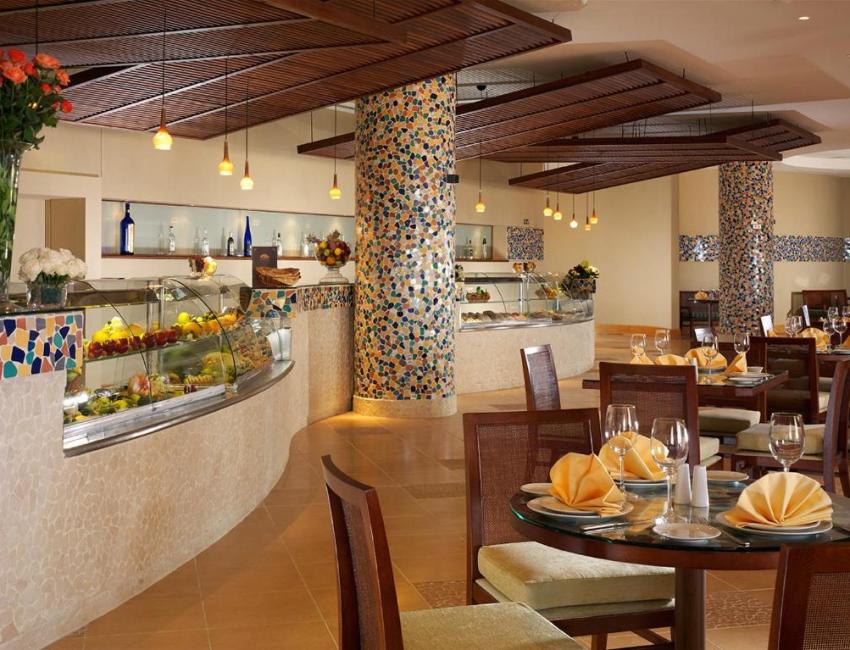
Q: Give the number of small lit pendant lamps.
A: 10